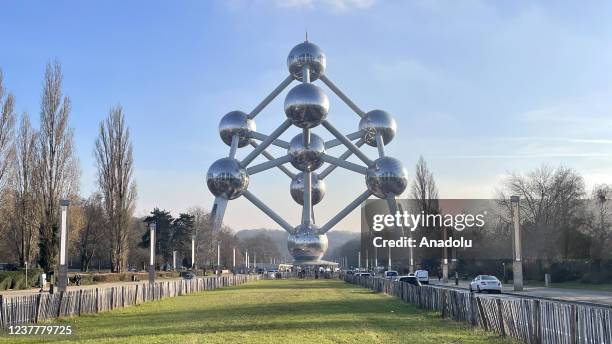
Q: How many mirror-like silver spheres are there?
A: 9